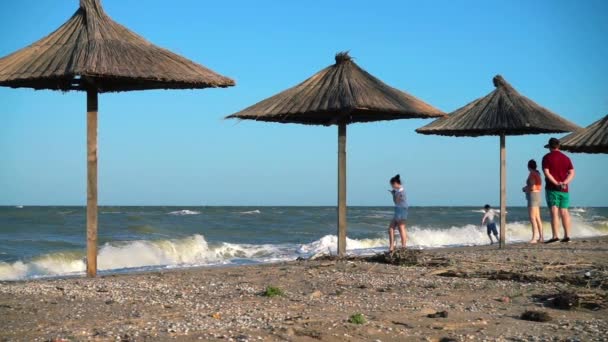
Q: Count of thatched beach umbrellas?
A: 4